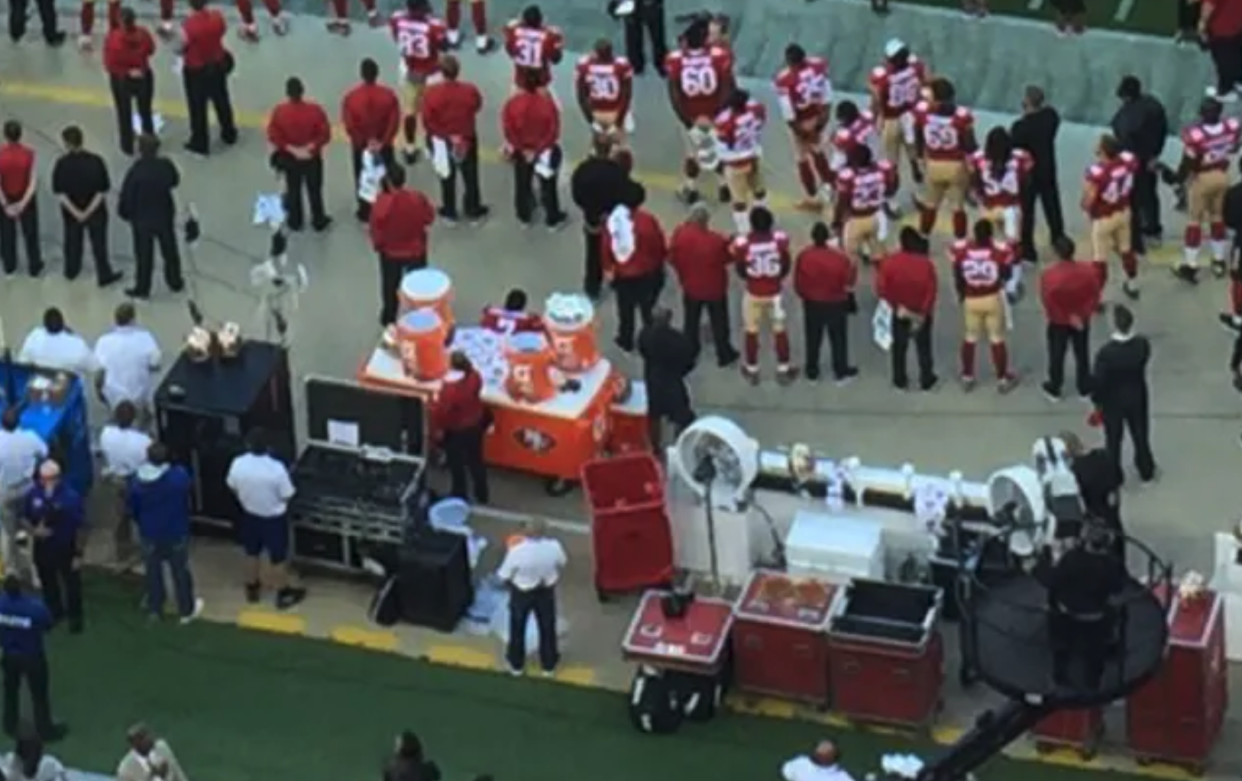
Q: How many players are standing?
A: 15